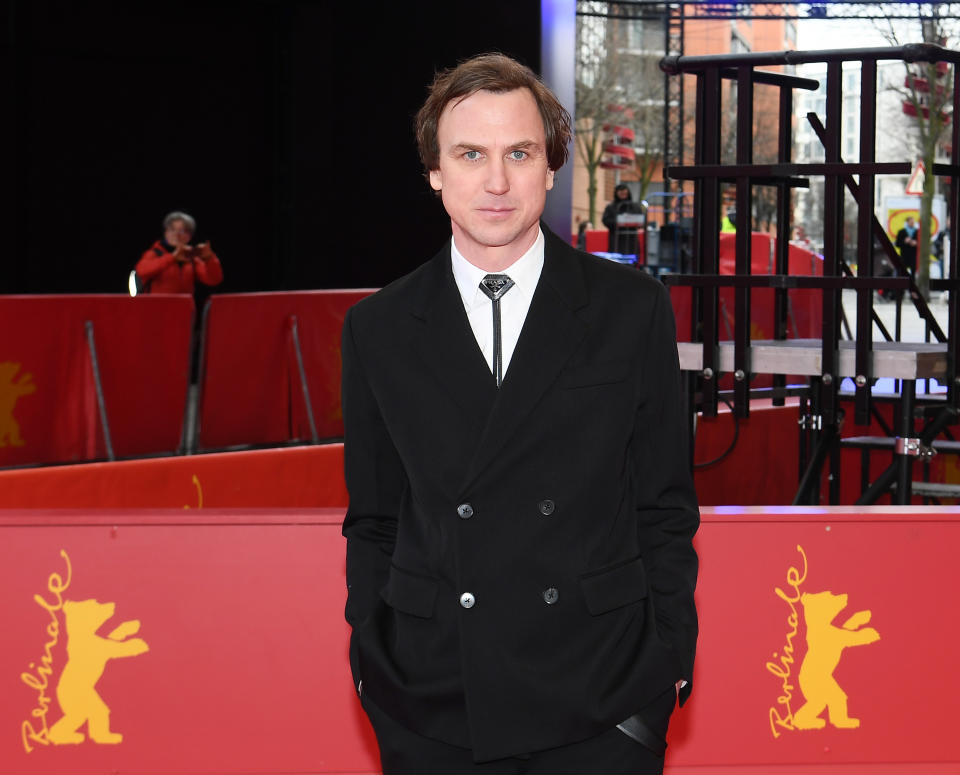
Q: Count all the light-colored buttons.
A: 2